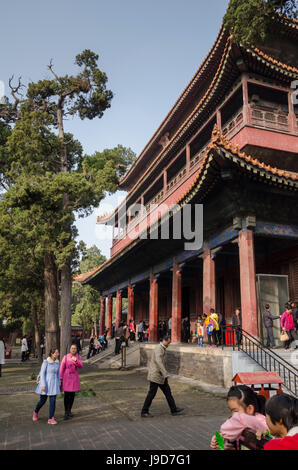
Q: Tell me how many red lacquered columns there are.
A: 8